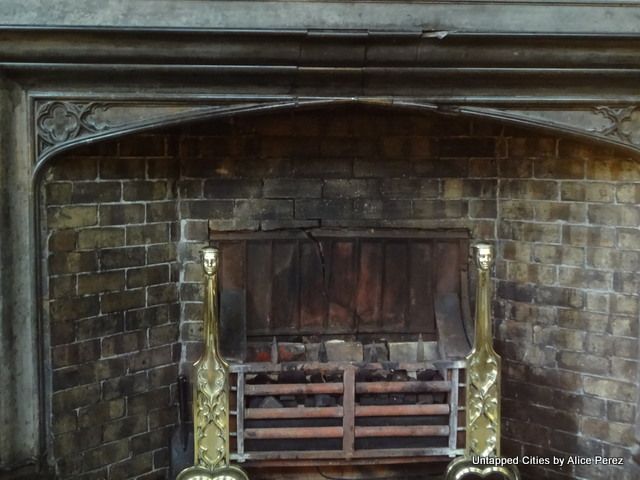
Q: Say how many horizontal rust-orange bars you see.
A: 6